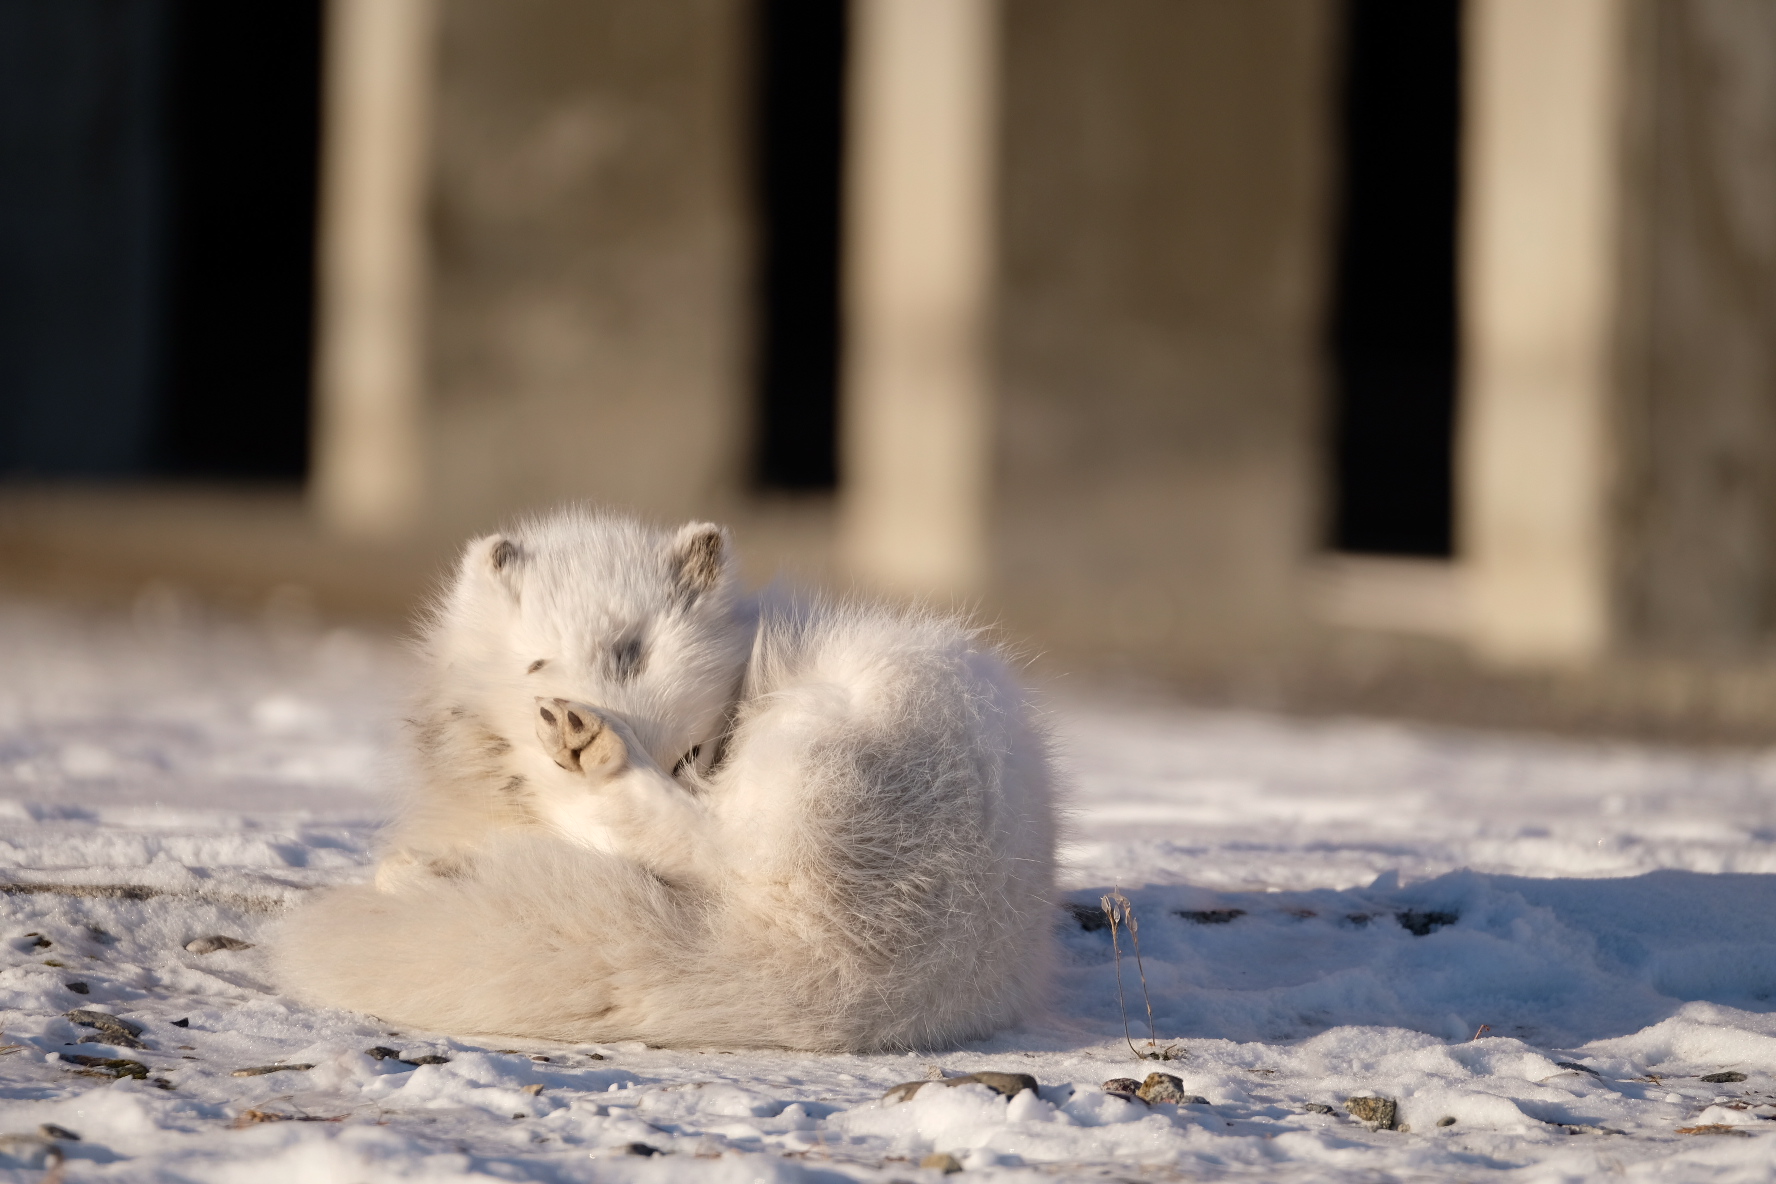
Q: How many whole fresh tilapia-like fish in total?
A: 0